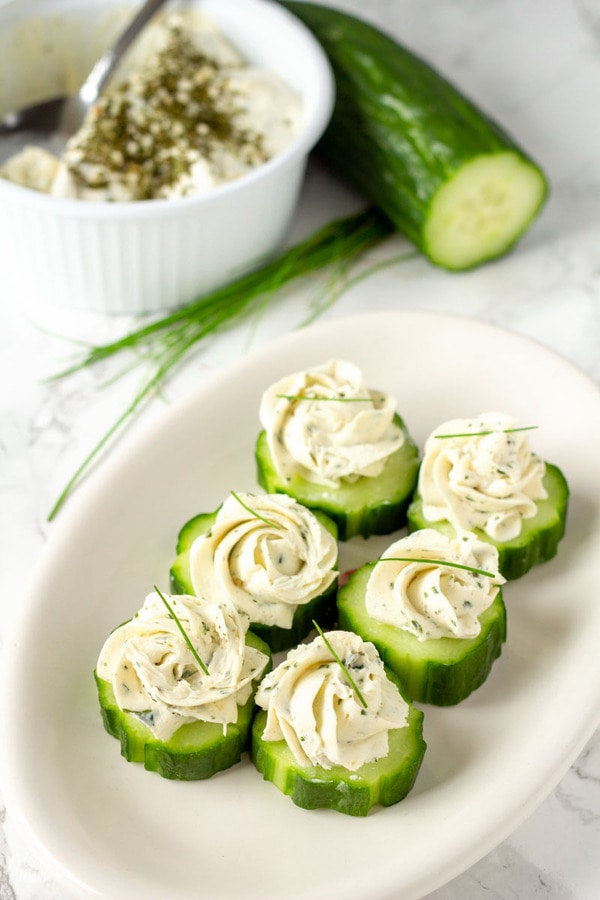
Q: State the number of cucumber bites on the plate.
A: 6